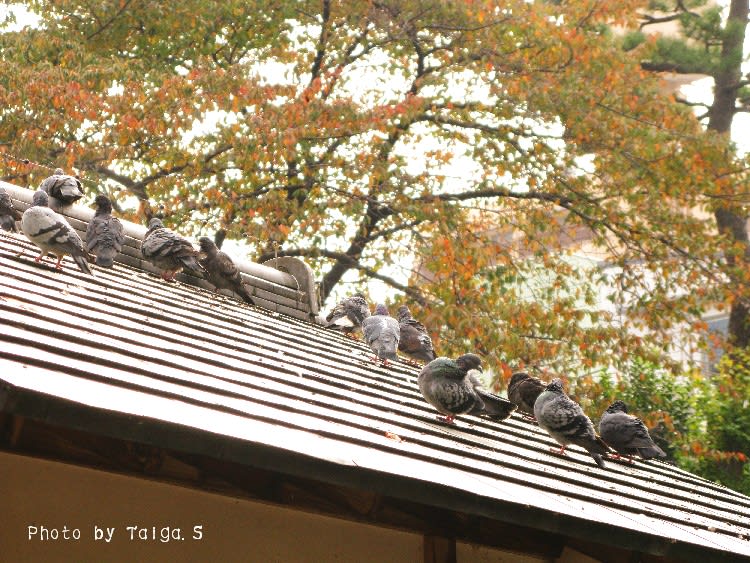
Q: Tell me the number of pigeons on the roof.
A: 13